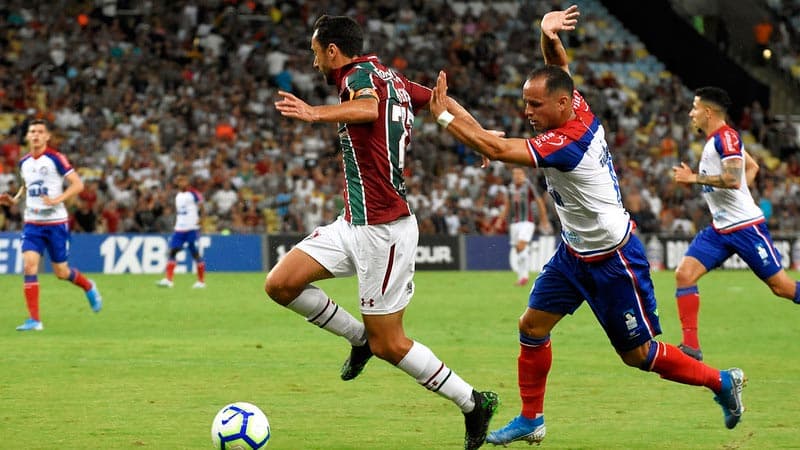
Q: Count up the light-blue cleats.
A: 4